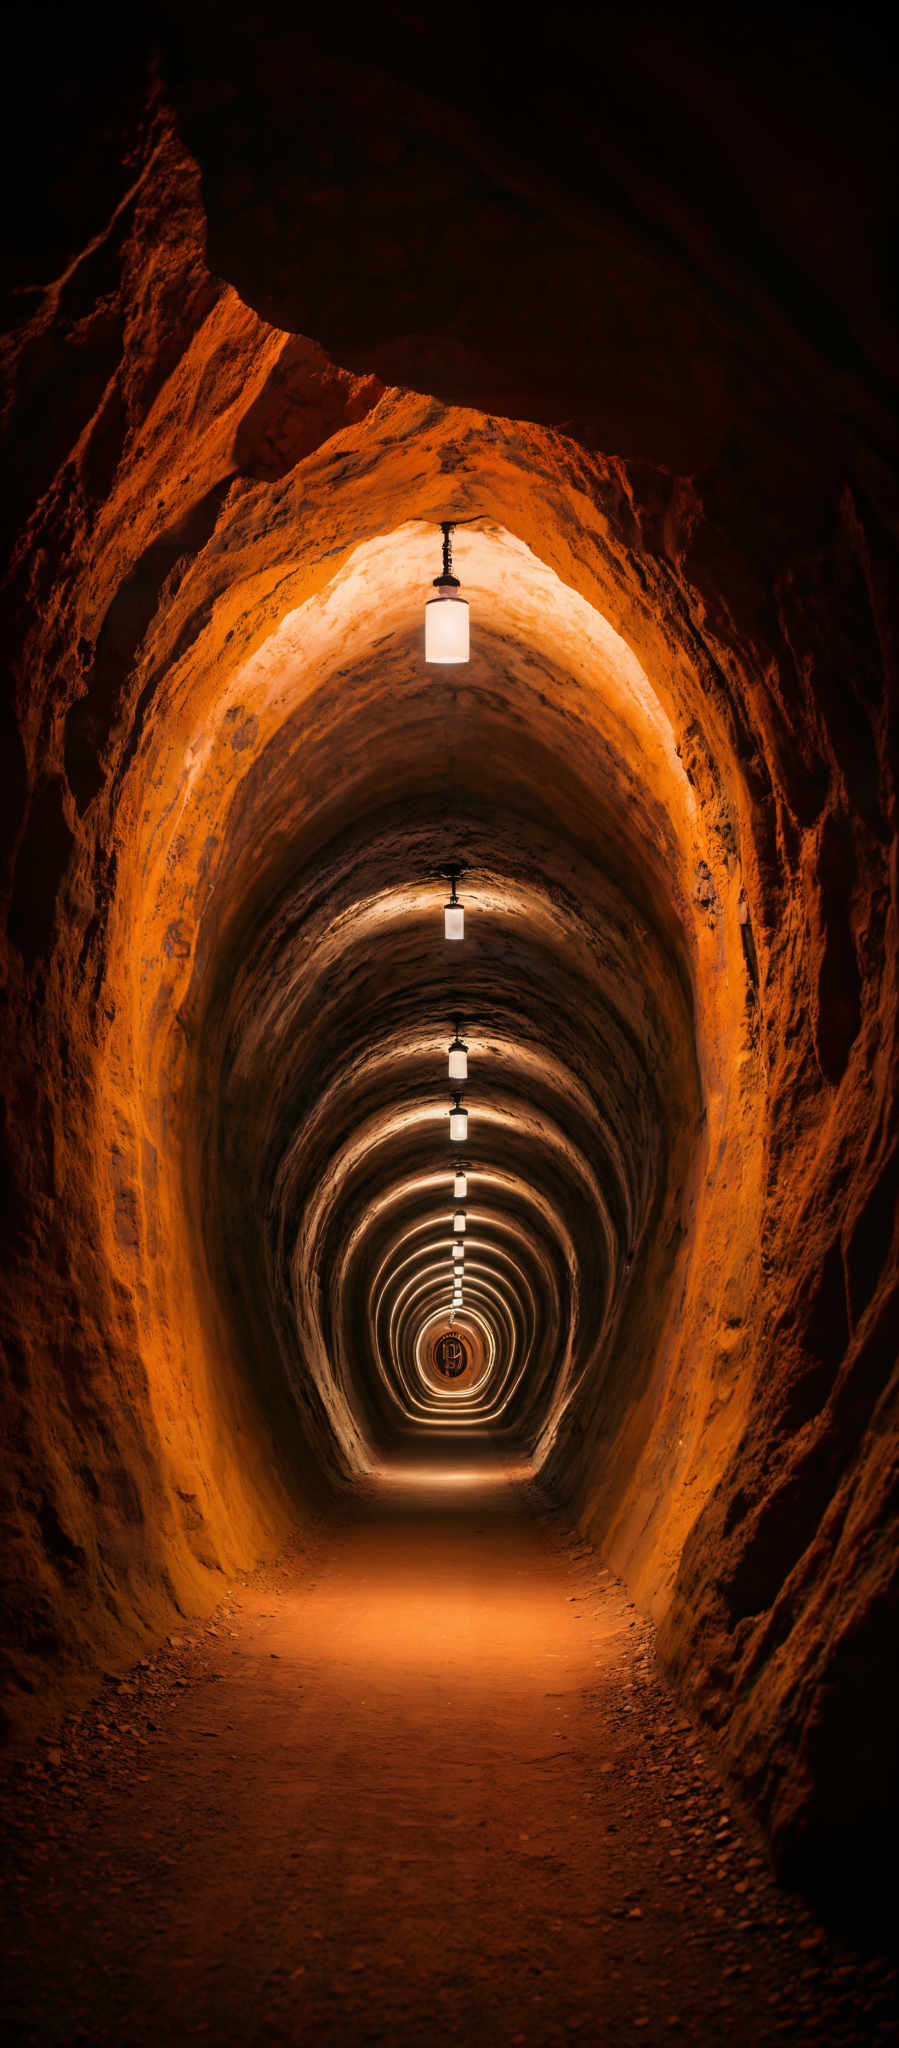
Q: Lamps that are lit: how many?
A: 11